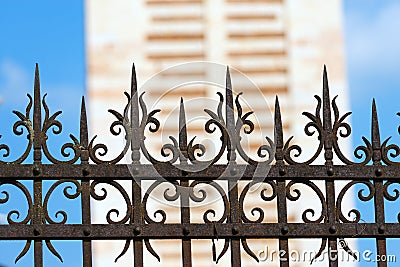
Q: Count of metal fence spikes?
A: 8